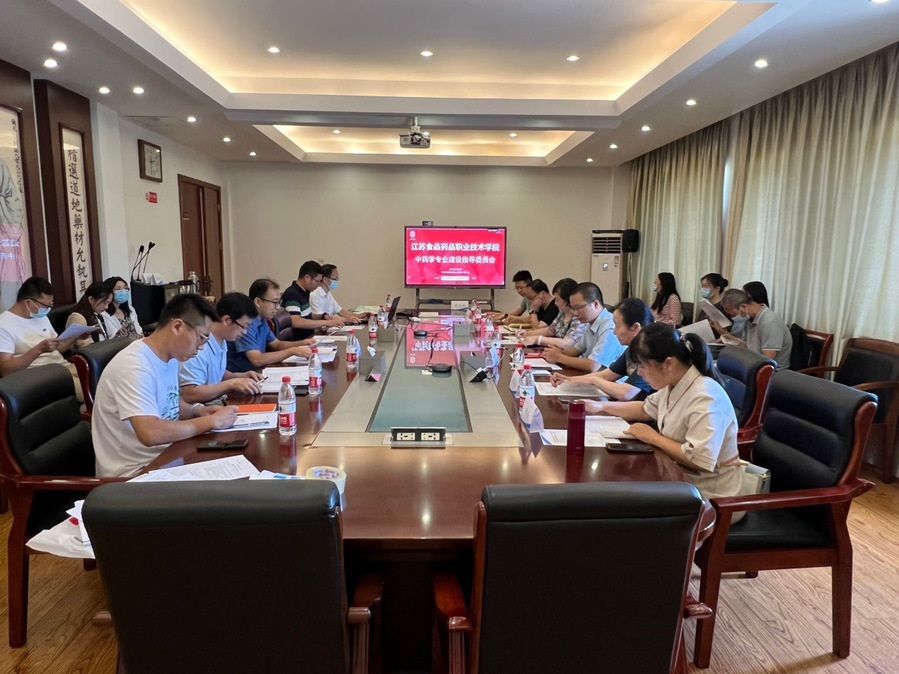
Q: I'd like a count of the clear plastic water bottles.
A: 12